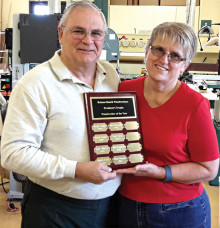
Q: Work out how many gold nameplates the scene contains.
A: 12